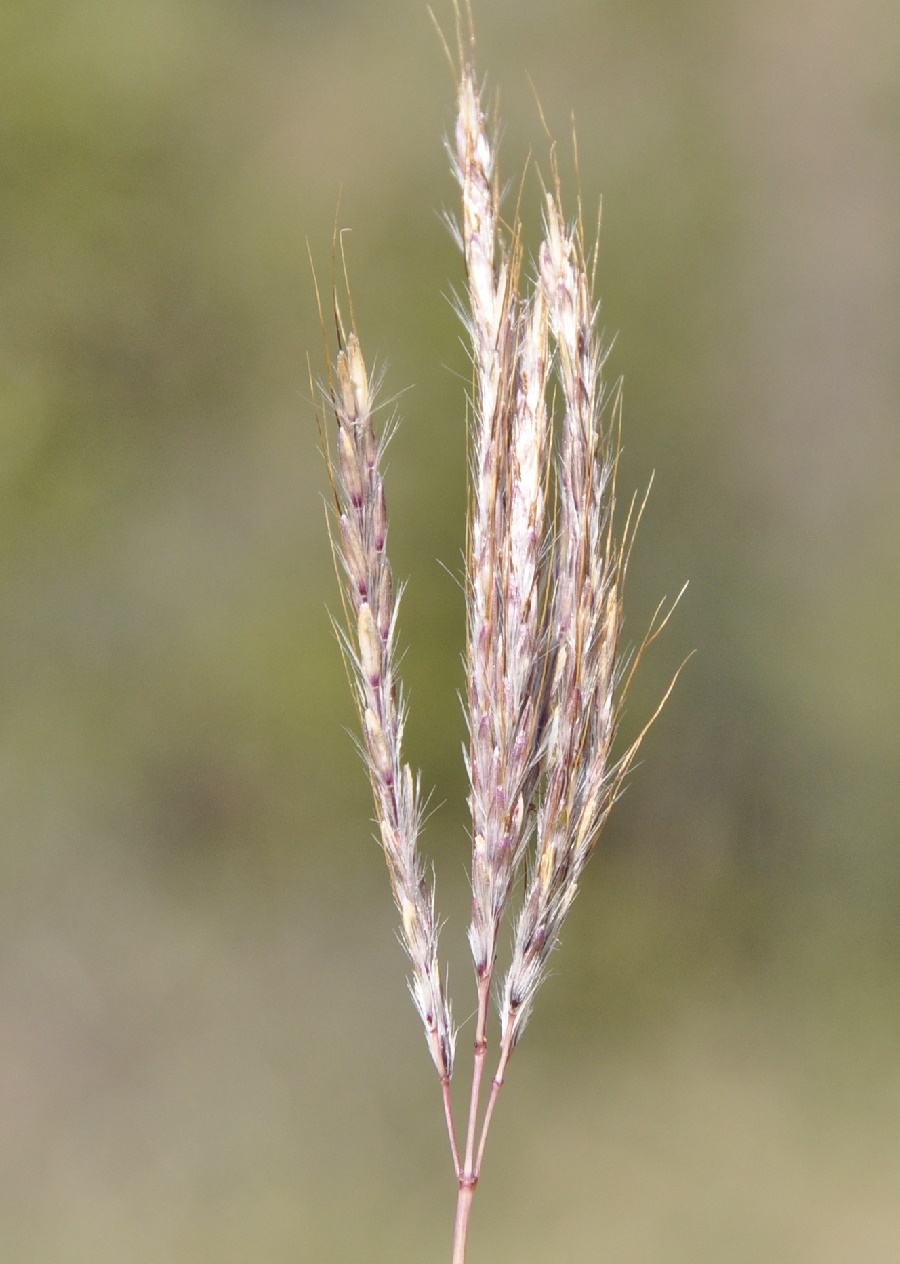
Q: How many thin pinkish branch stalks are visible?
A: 3